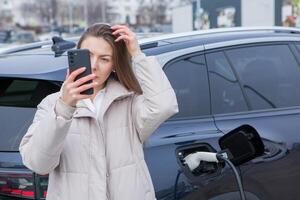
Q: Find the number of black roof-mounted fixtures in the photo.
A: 1